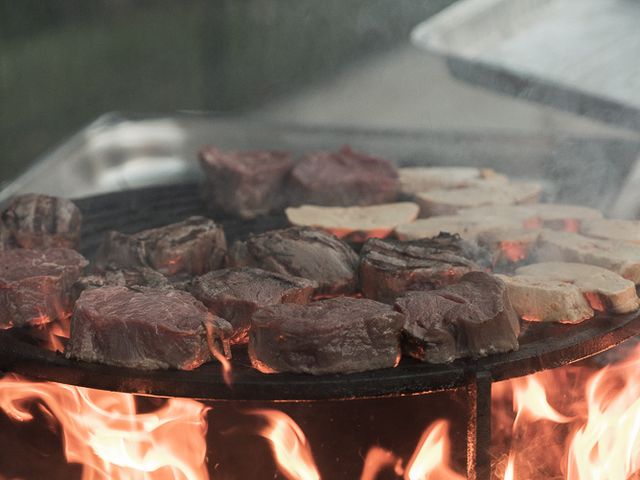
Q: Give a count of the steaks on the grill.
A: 12